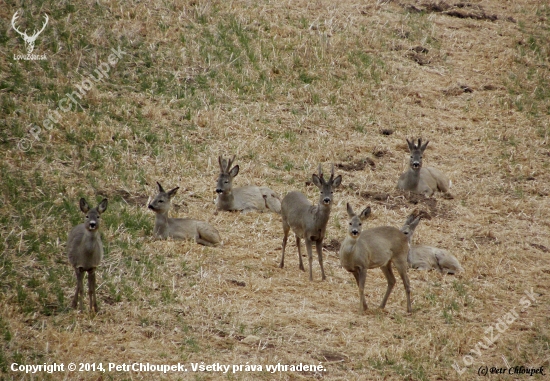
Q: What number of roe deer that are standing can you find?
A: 3